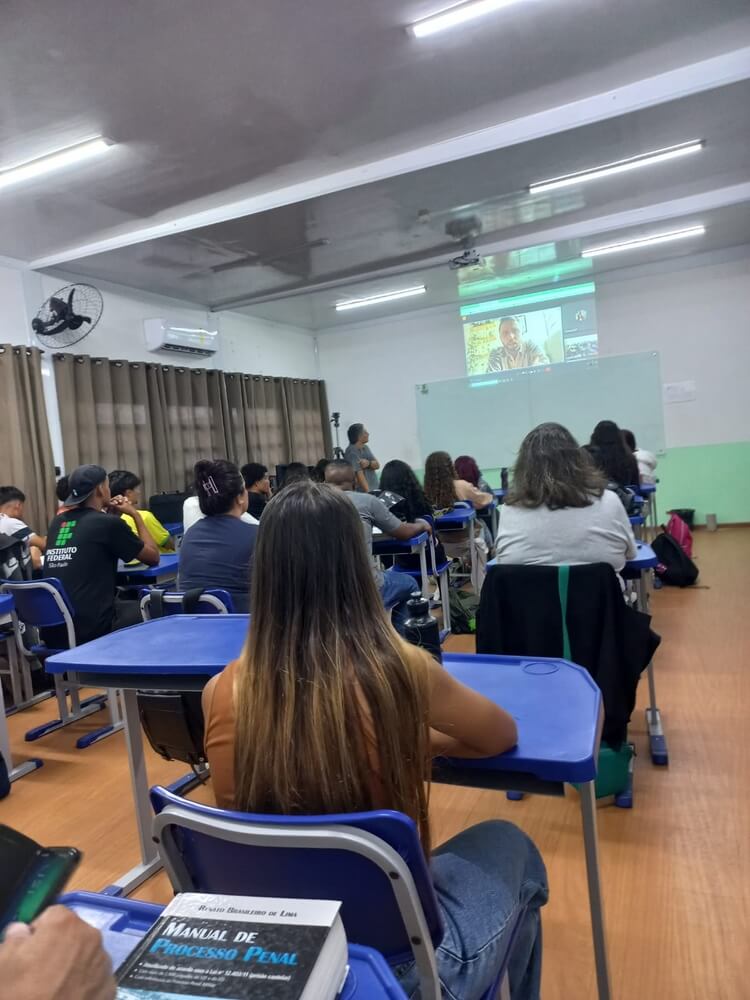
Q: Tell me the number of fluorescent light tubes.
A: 5